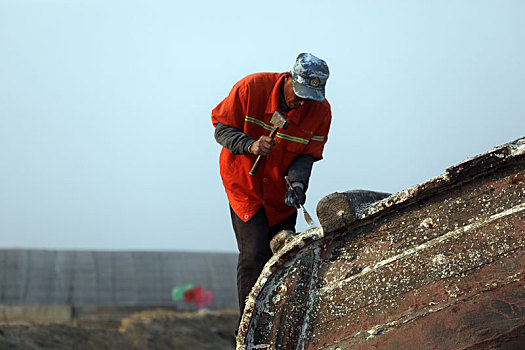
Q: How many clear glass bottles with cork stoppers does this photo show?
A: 0